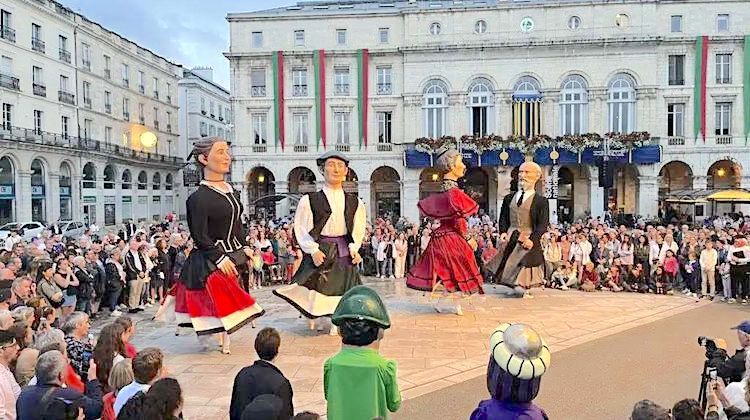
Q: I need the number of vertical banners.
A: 5